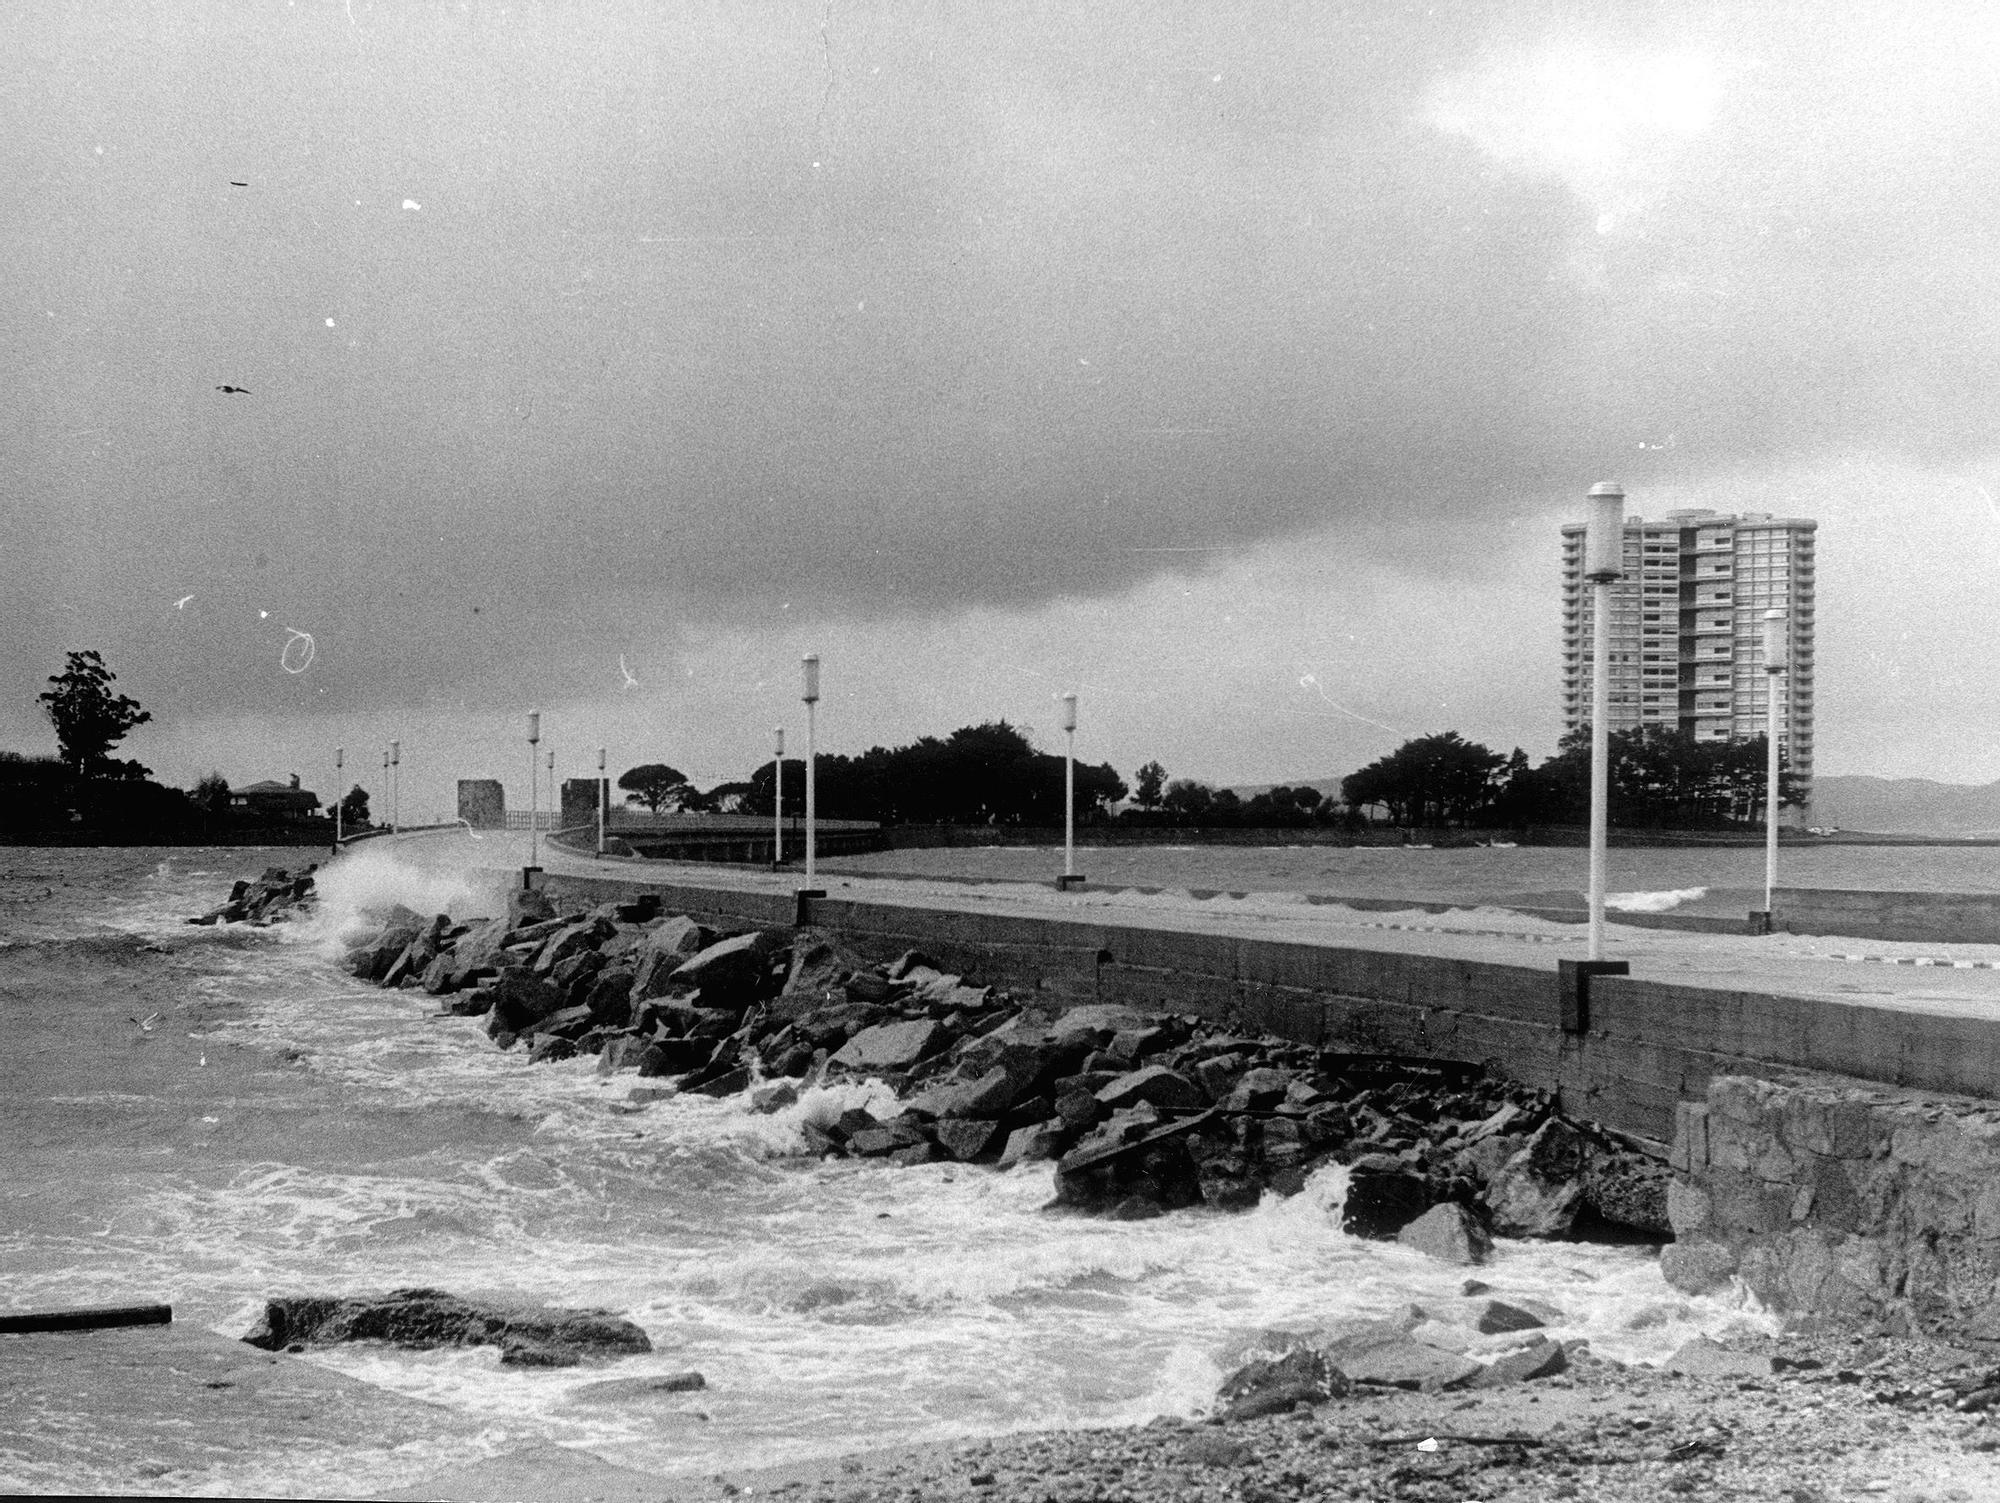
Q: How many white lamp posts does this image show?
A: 11